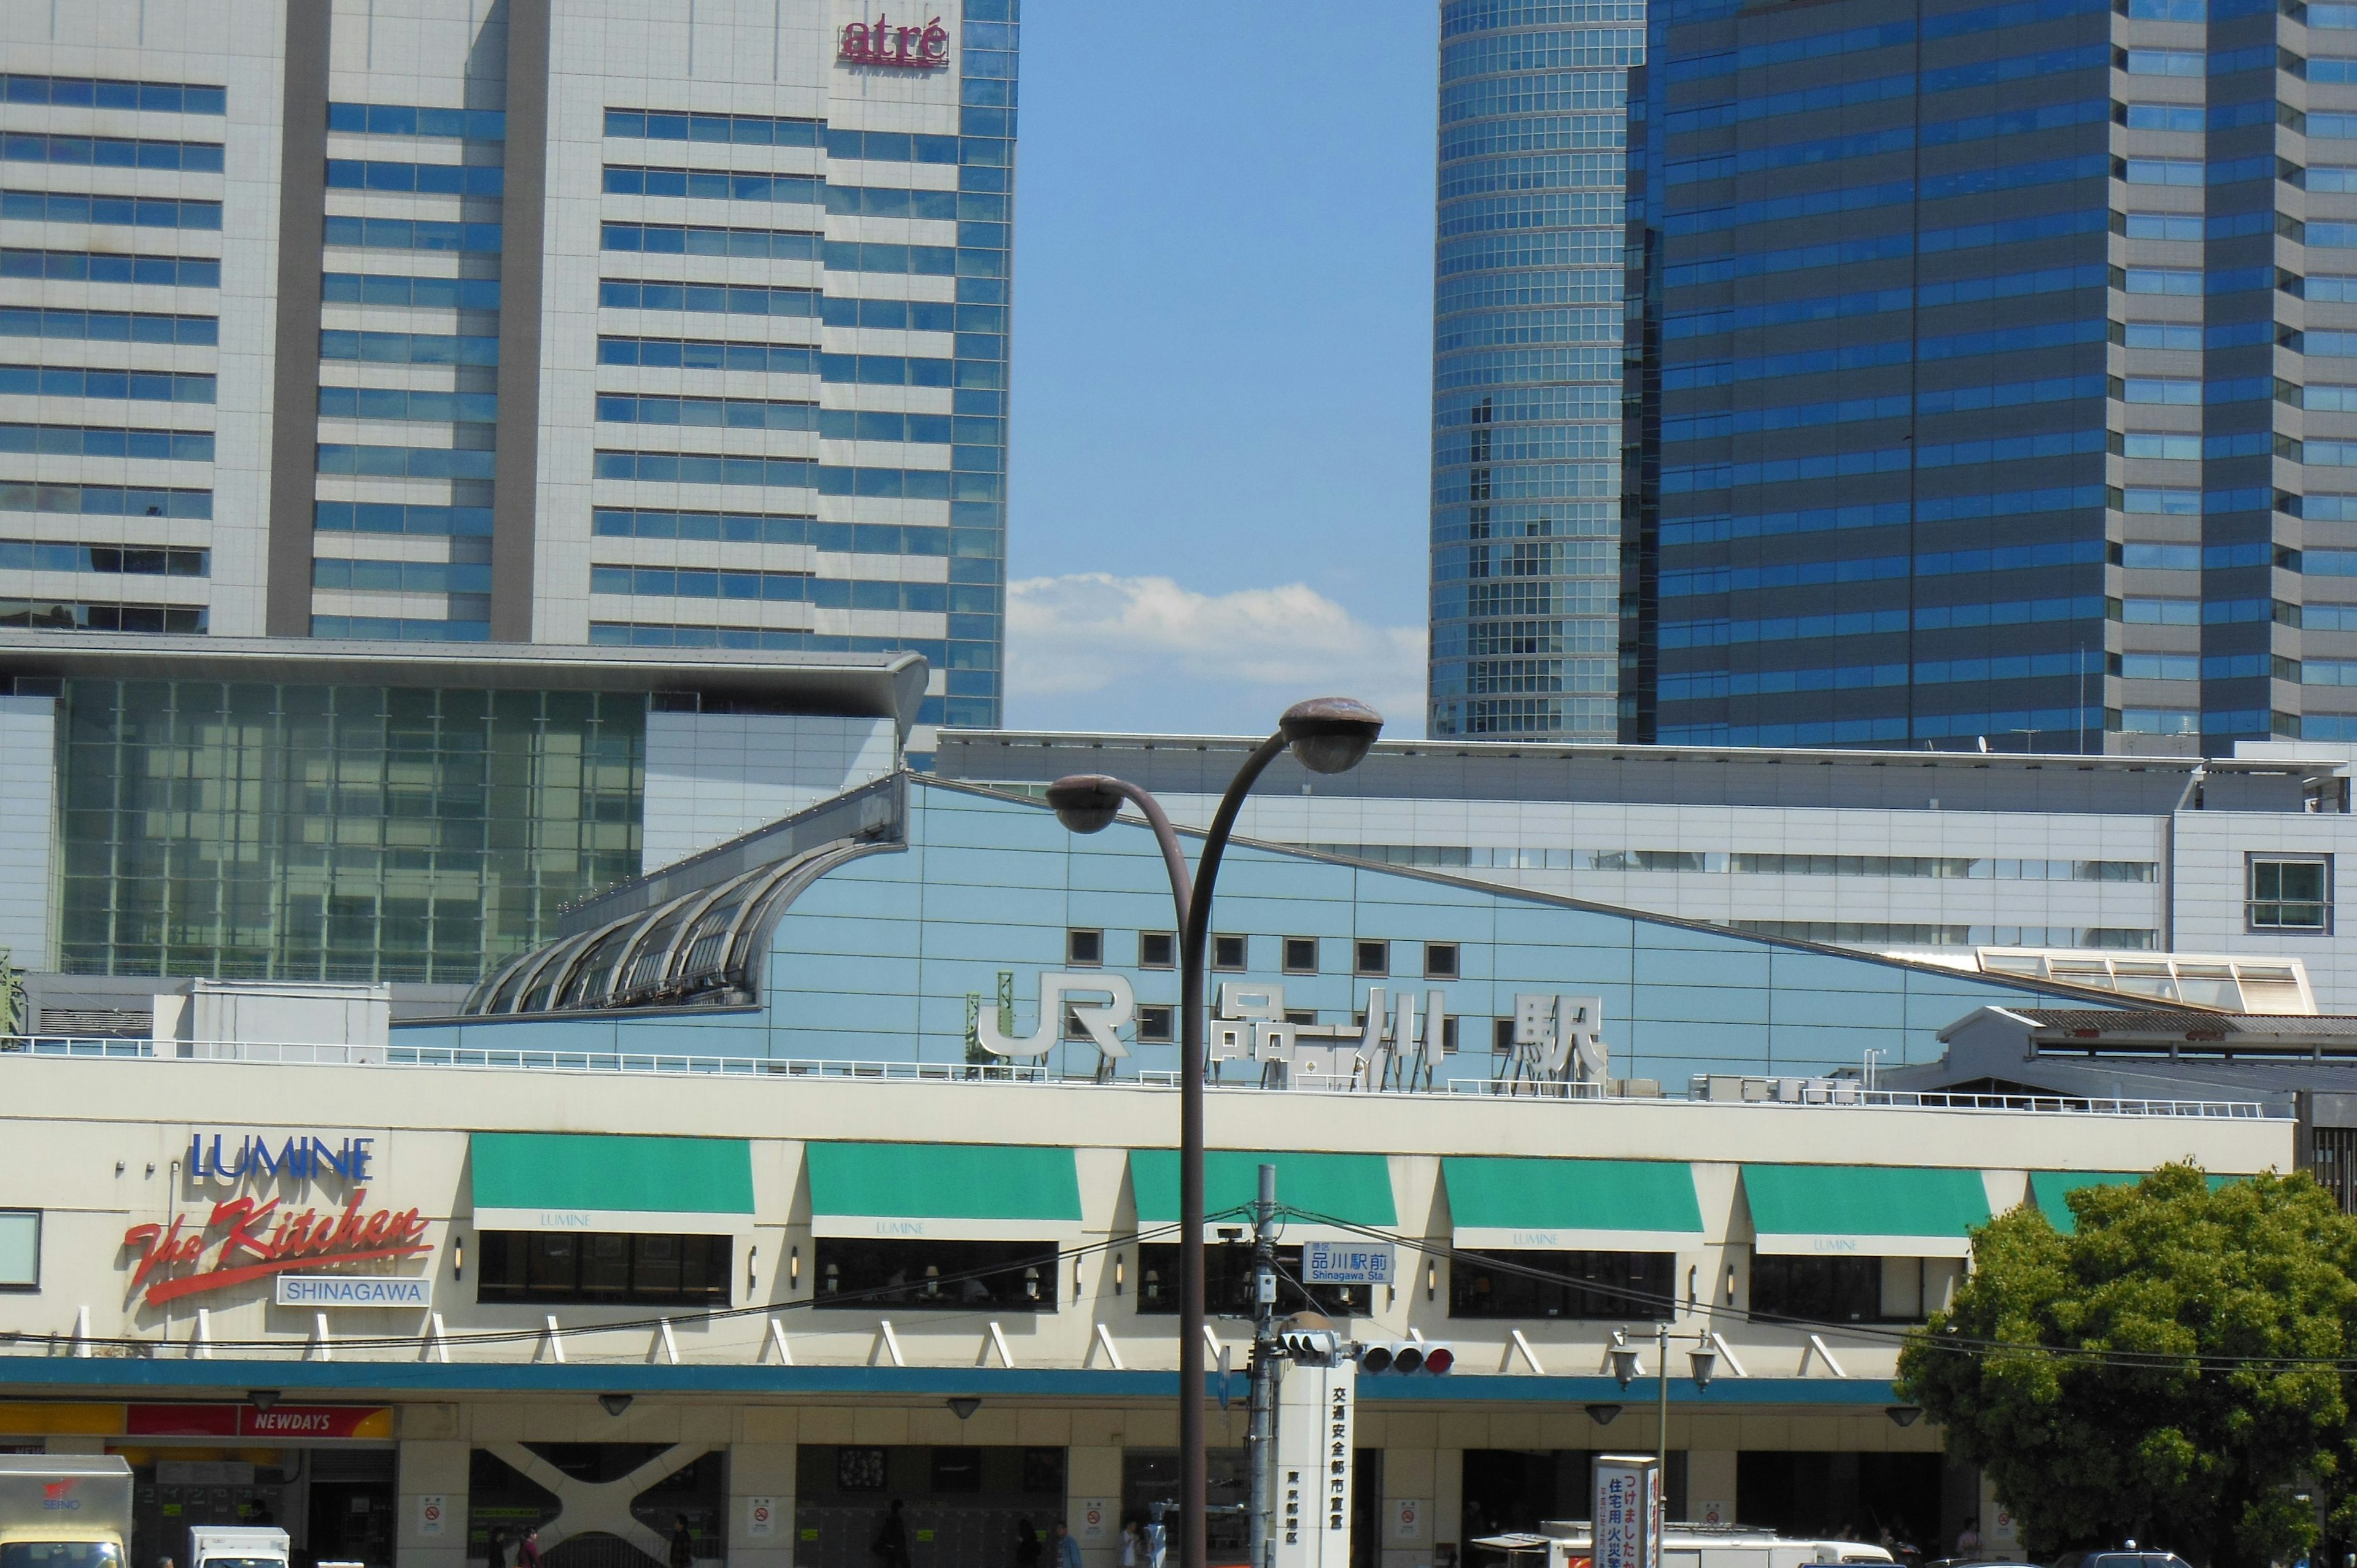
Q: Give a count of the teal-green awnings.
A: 6